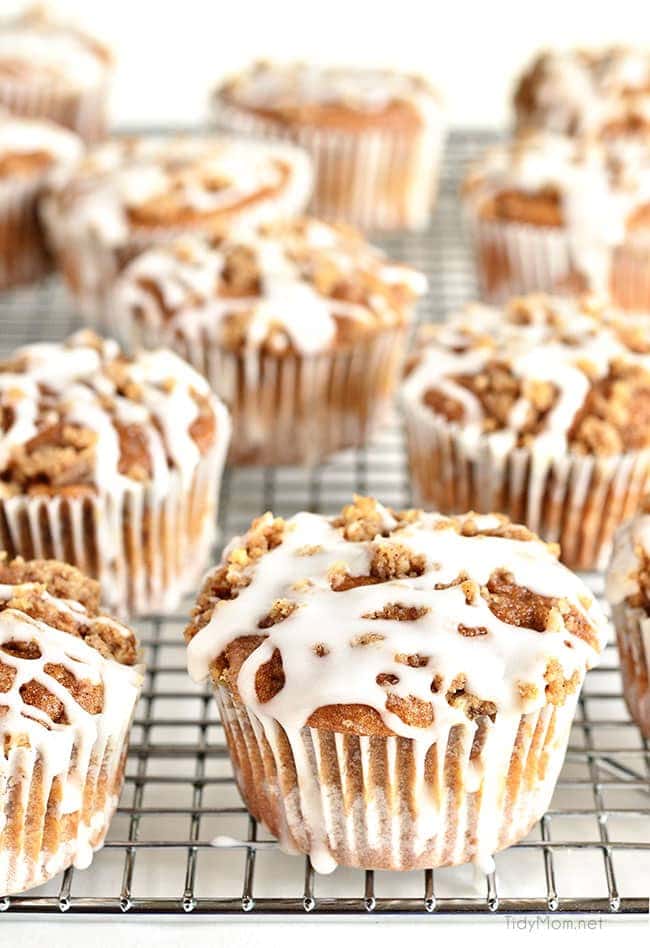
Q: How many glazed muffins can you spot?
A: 12